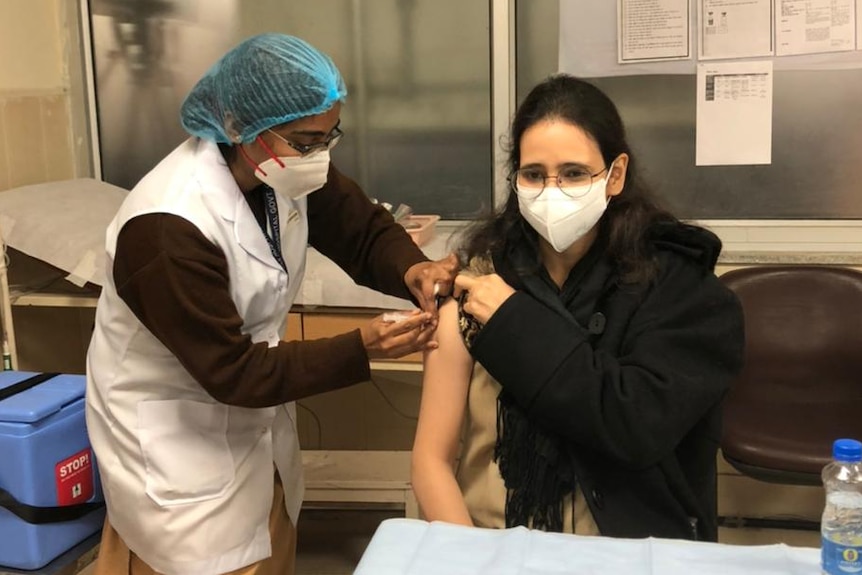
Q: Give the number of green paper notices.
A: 0